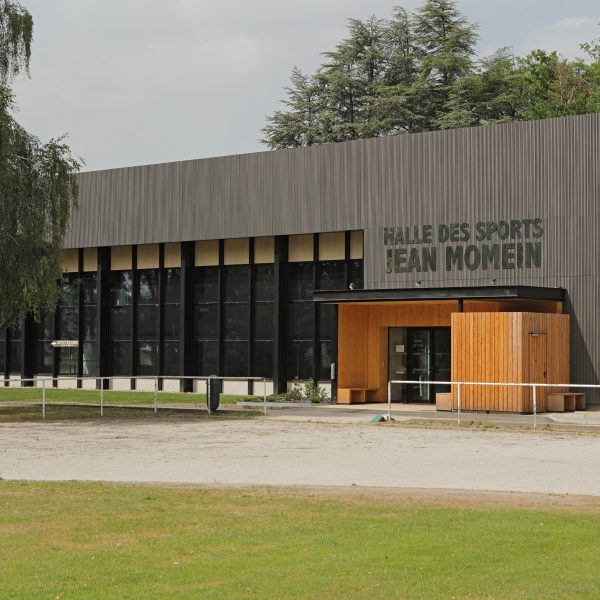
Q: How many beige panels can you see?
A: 11